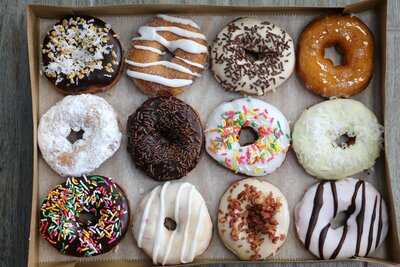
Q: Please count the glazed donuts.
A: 1